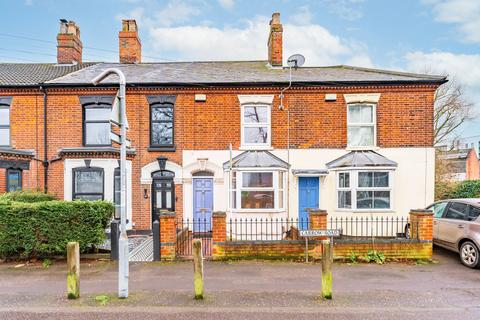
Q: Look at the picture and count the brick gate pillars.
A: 4